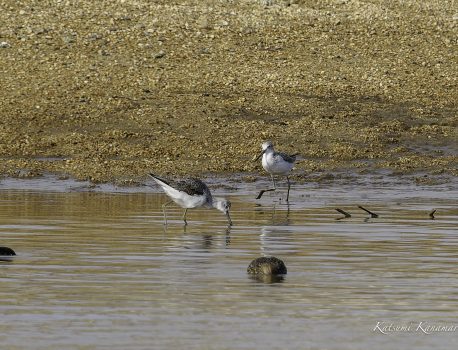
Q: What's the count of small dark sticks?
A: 3